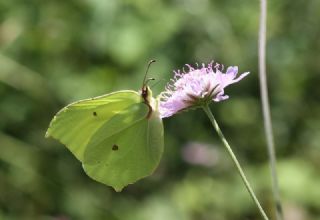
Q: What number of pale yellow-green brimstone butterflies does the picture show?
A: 1